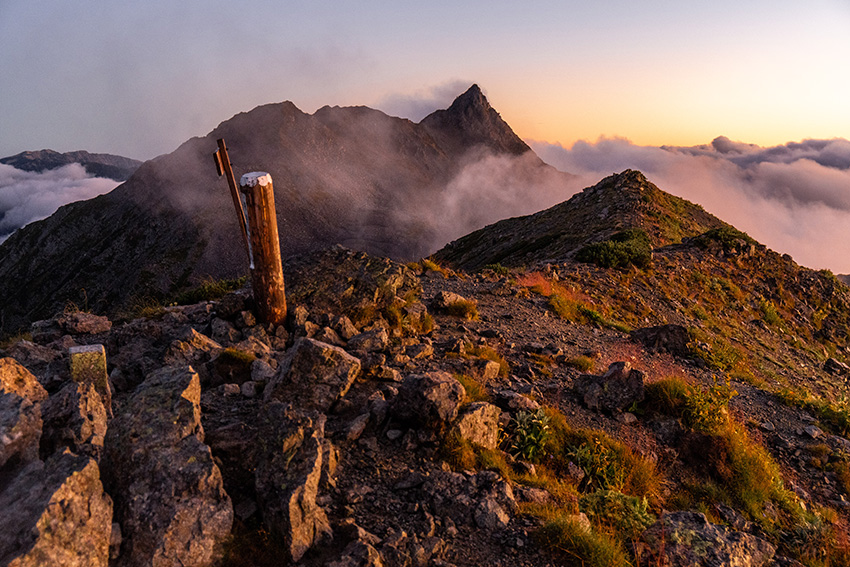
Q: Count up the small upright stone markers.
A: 1